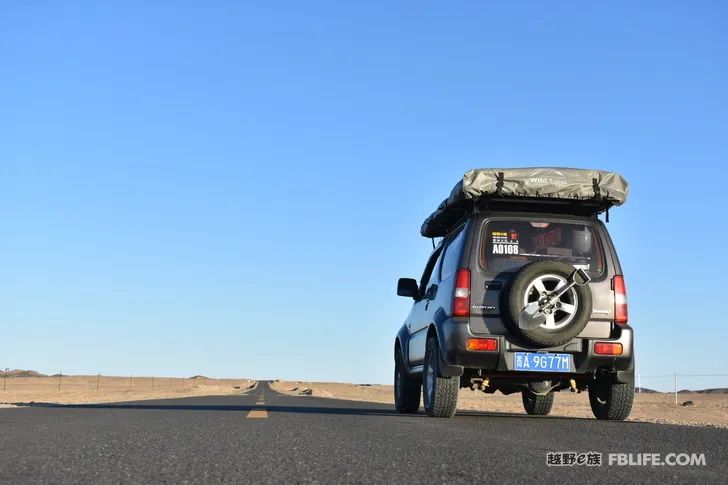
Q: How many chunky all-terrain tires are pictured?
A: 5